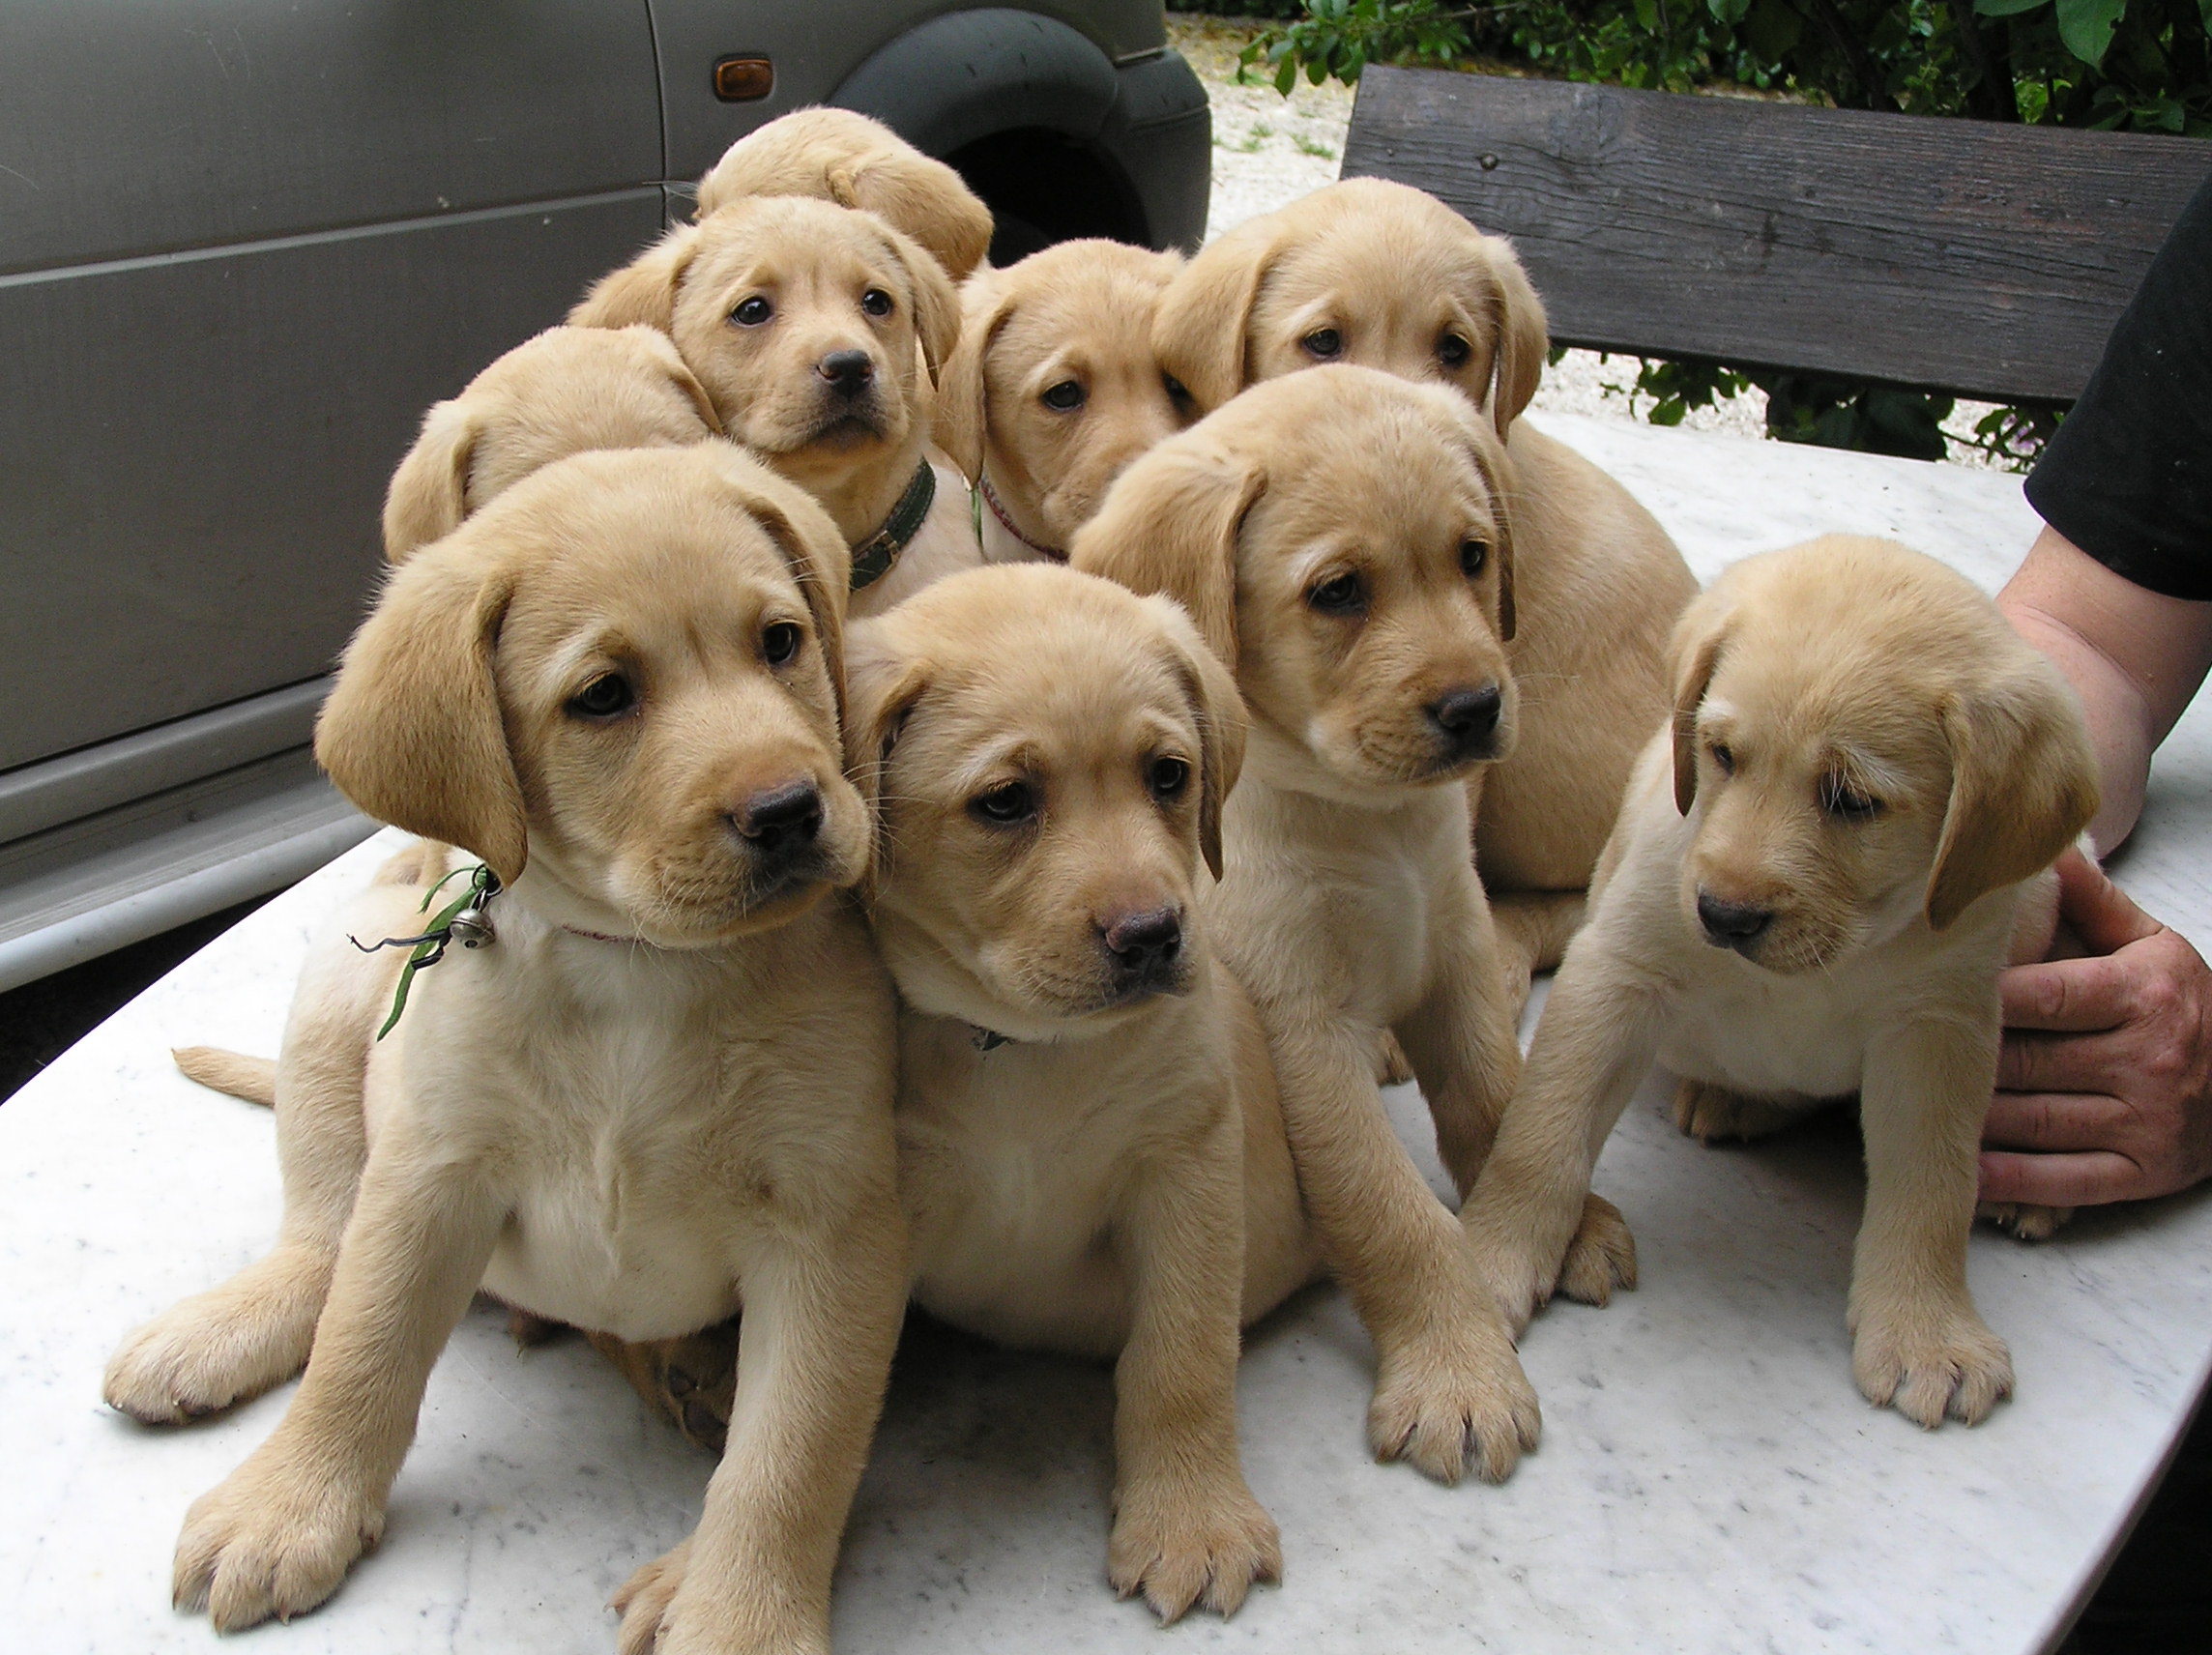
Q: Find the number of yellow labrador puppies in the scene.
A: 9